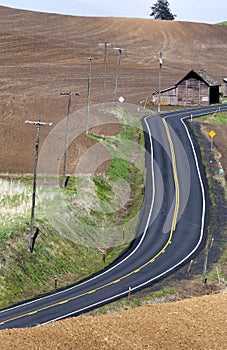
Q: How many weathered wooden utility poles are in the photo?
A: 6